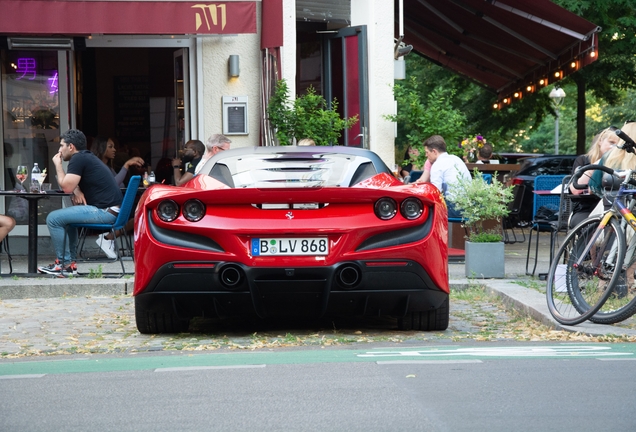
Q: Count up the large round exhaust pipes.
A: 2